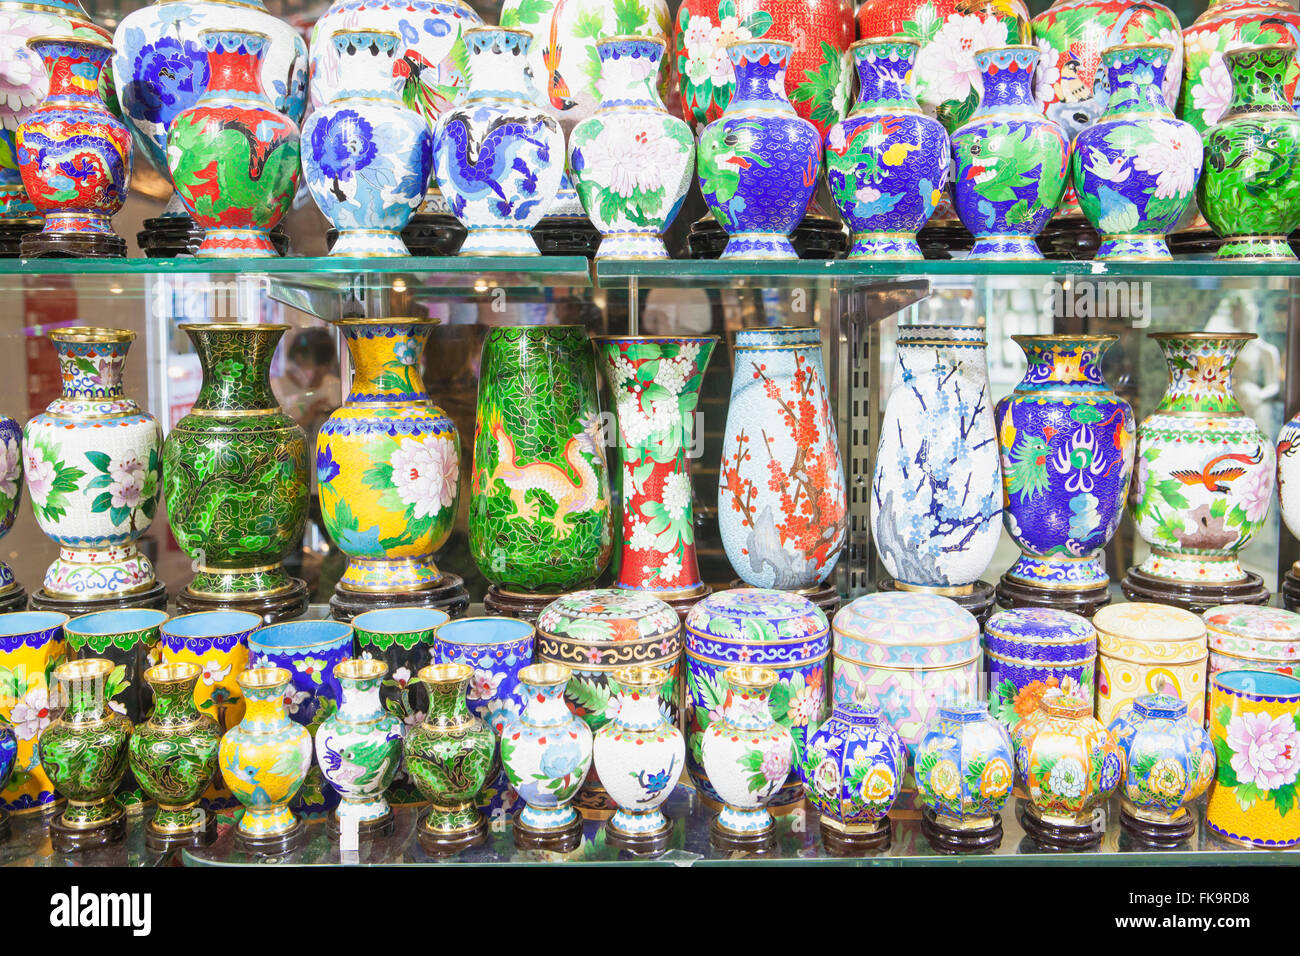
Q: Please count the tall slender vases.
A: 4